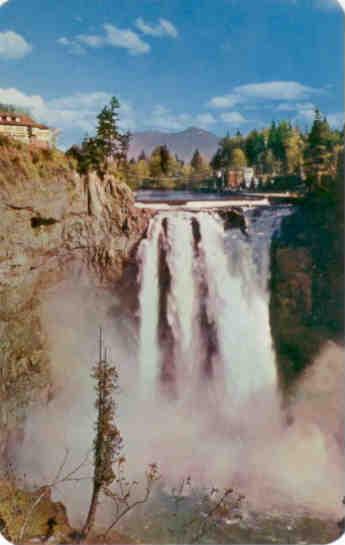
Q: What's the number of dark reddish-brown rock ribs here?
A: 2